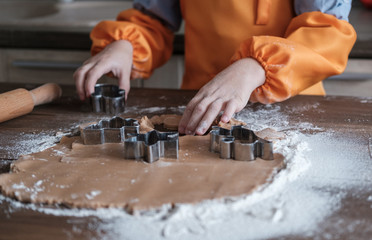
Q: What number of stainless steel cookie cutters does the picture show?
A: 4